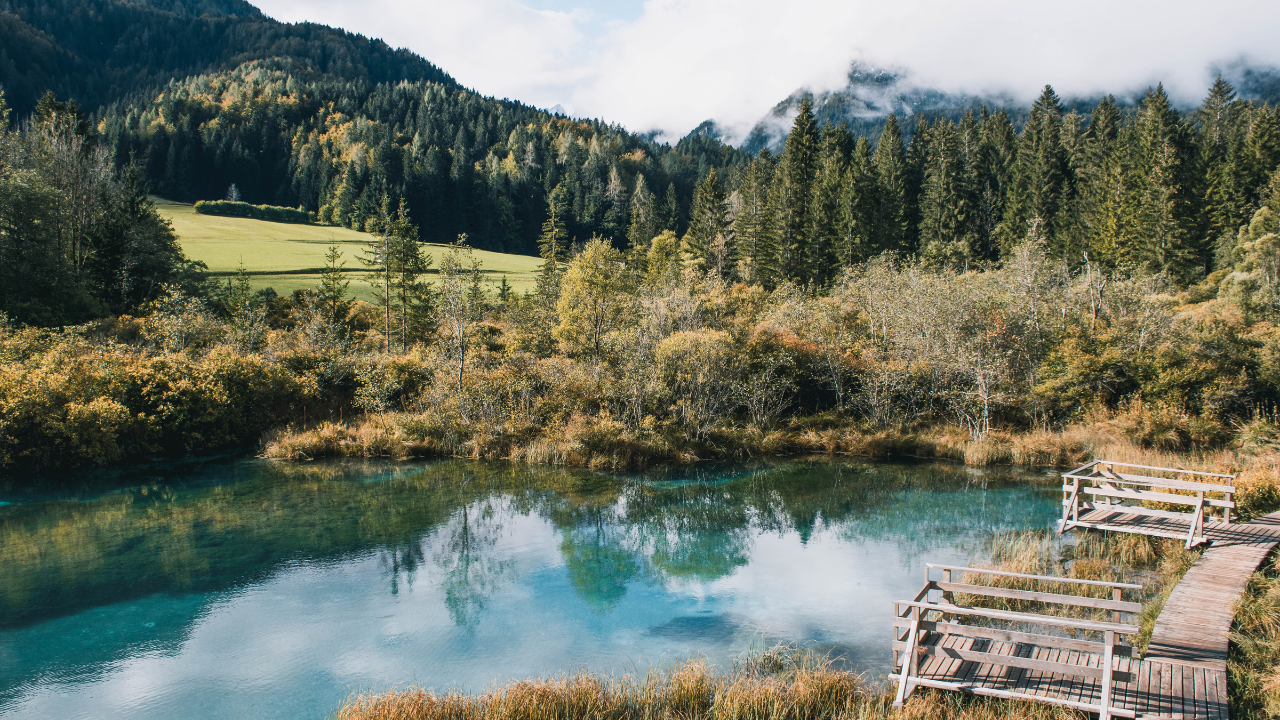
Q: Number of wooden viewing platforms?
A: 2